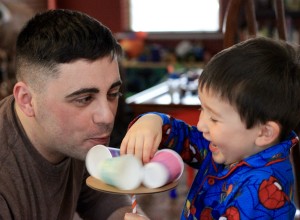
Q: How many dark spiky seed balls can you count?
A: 0